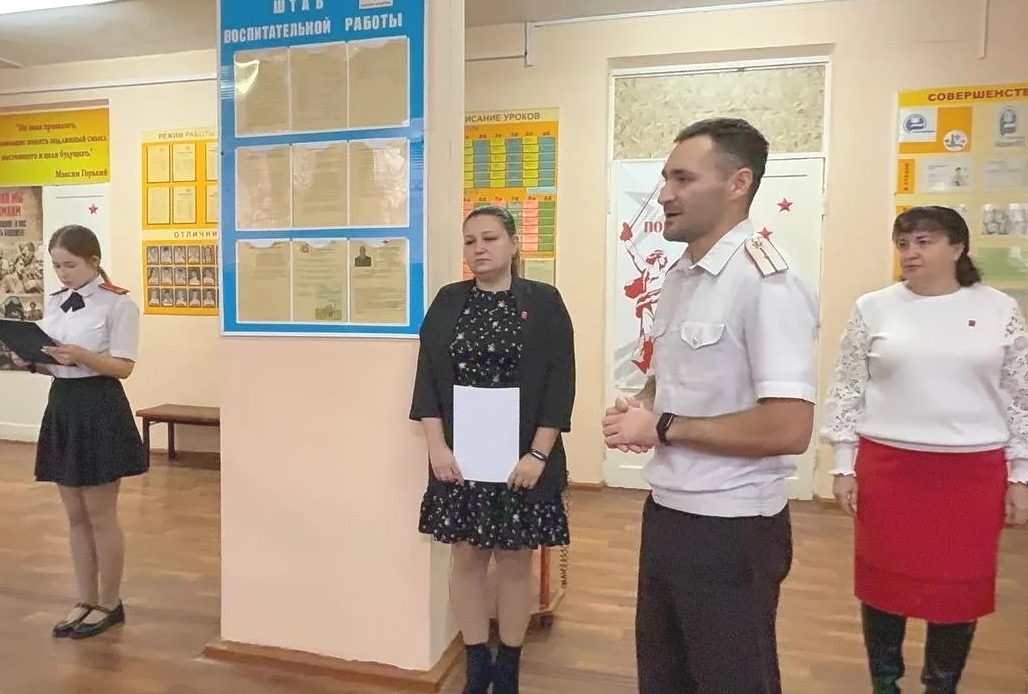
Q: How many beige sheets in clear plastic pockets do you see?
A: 9